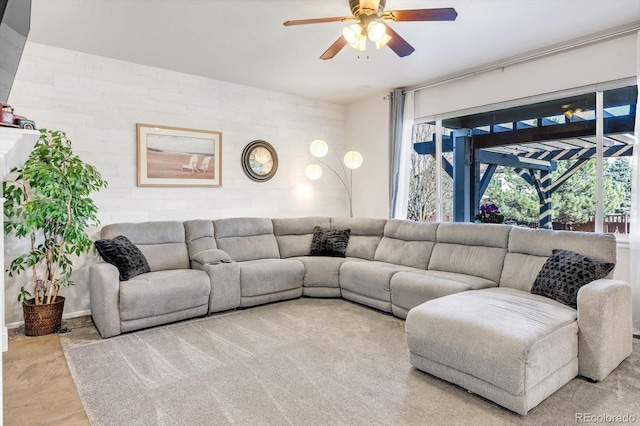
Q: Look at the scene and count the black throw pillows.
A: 3